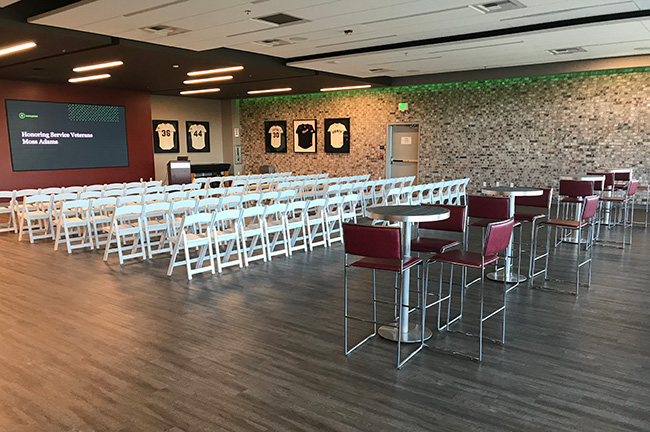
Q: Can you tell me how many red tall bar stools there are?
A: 12